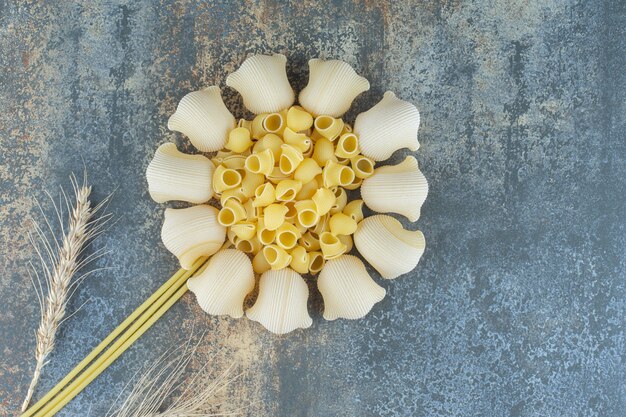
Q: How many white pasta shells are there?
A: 11